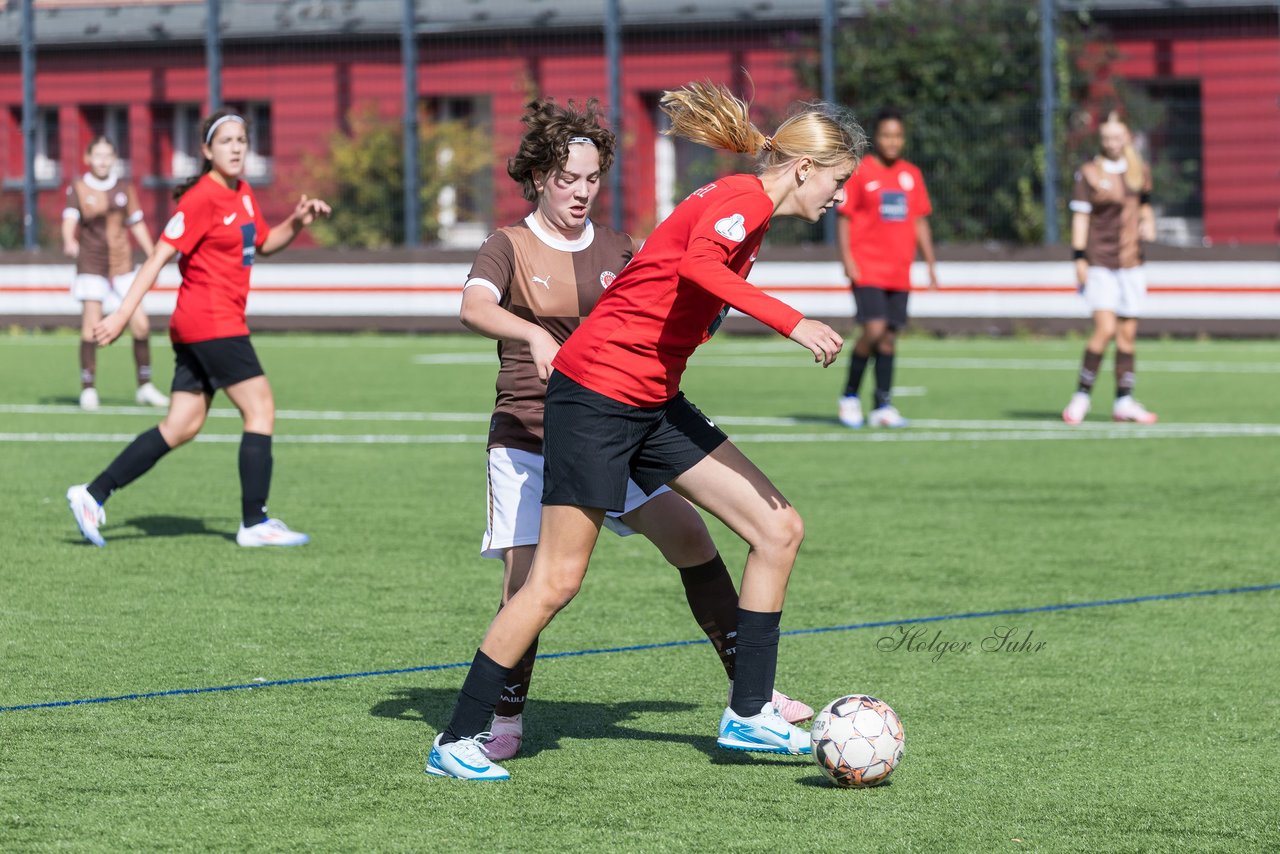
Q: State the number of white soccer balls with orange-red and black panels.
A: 1